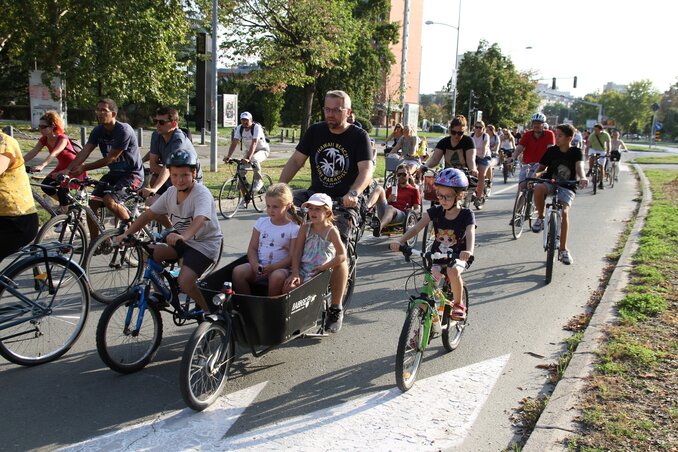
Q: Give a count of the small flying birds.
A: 0